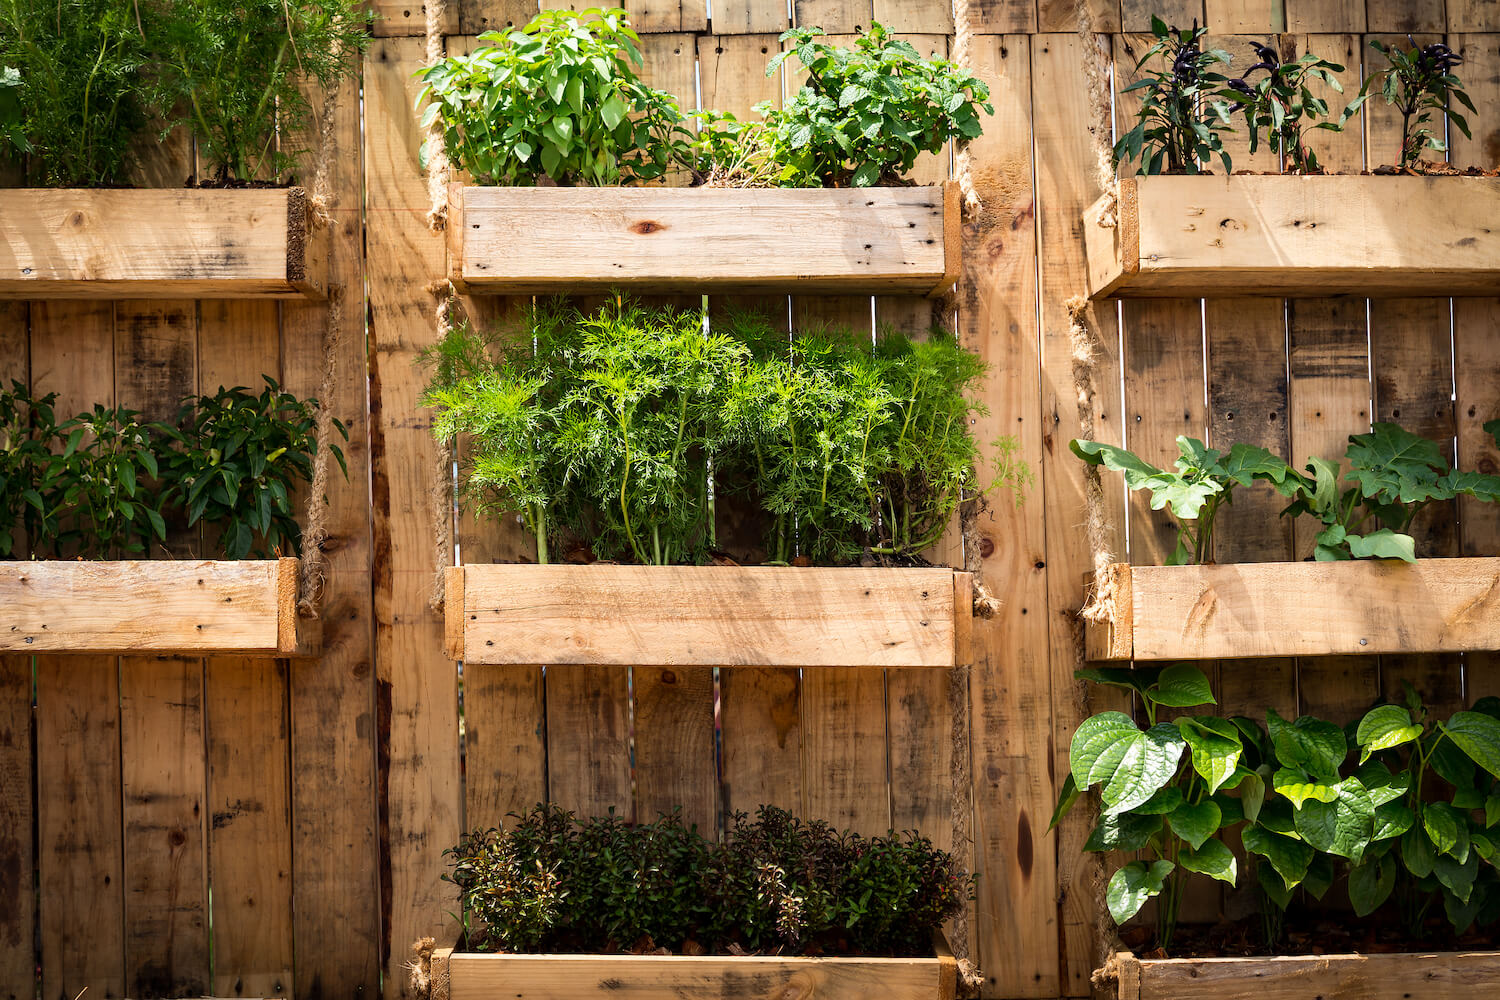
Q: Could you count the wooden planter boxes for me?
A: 8